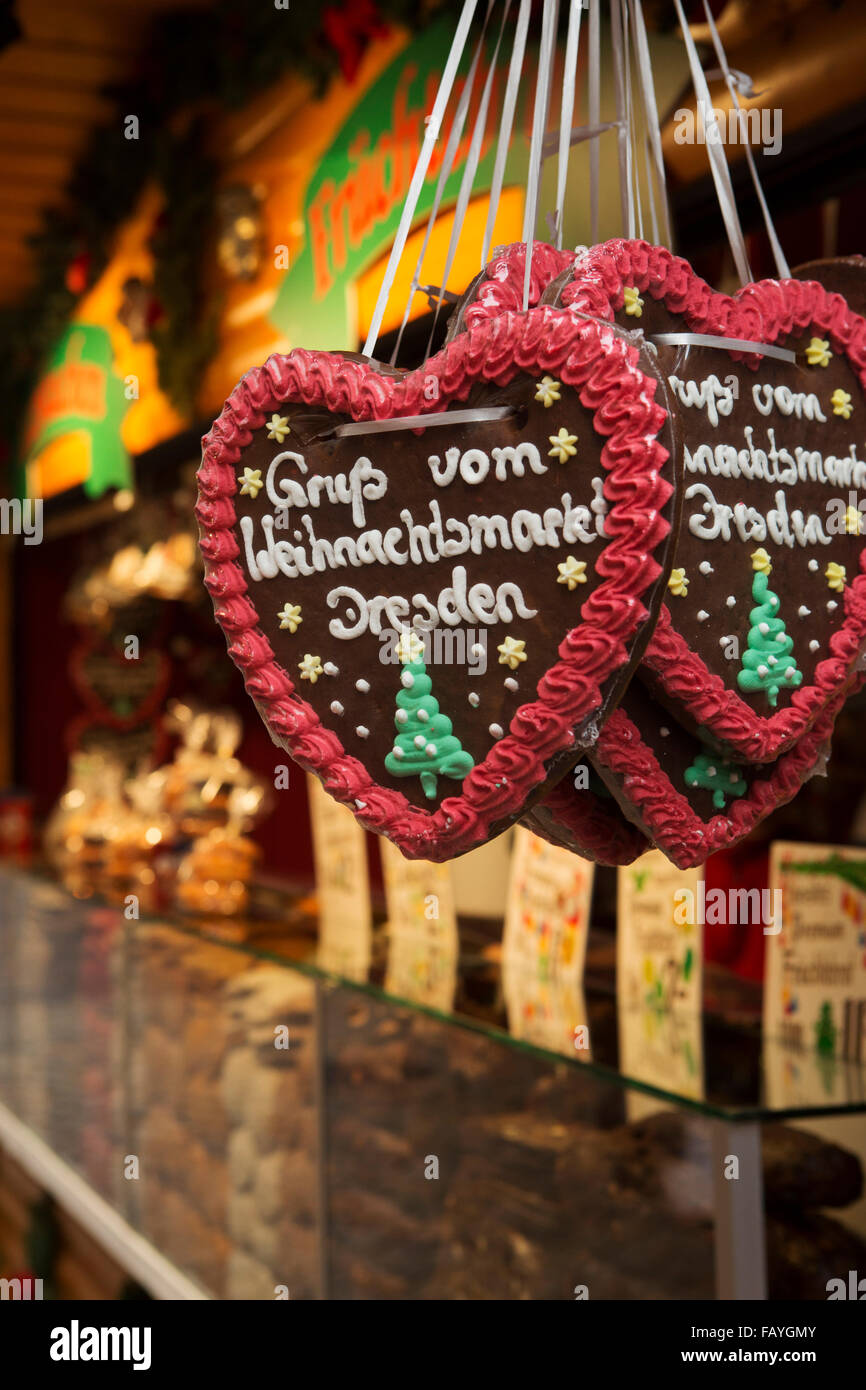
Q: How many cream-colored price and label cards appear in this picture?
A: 5